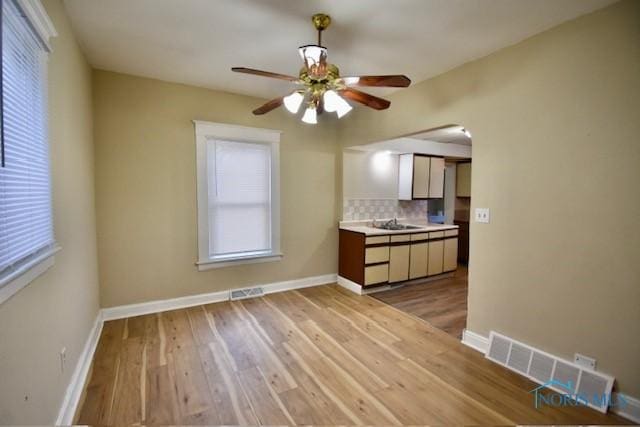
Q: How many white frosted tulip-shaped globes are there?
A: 4